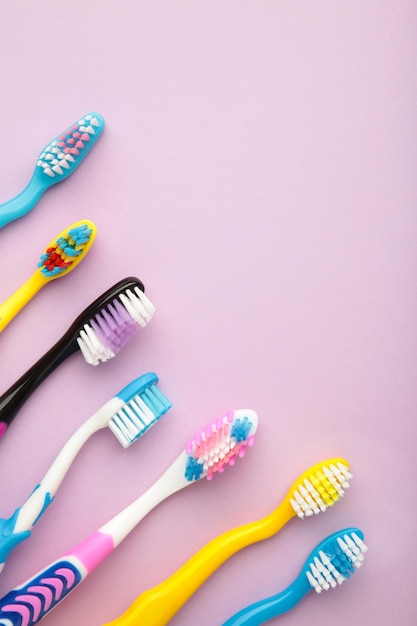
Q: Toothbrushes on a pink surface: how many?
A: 7